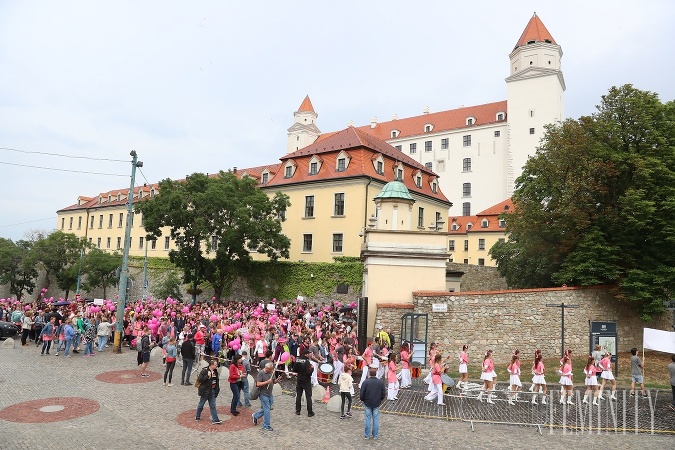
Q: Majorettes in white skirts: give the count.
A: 11